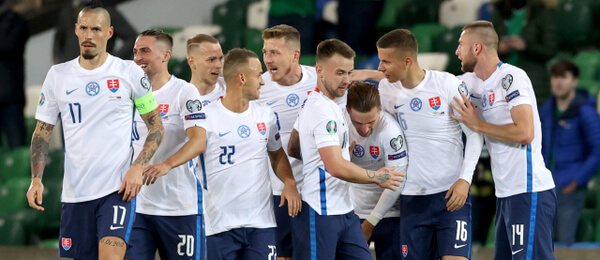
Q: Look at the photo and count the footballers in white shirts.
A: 9